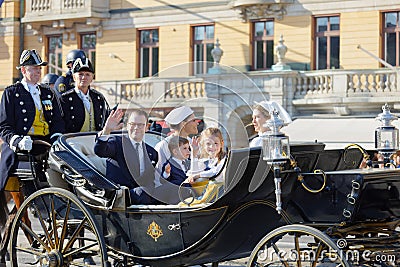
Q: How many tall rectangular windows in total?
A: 7